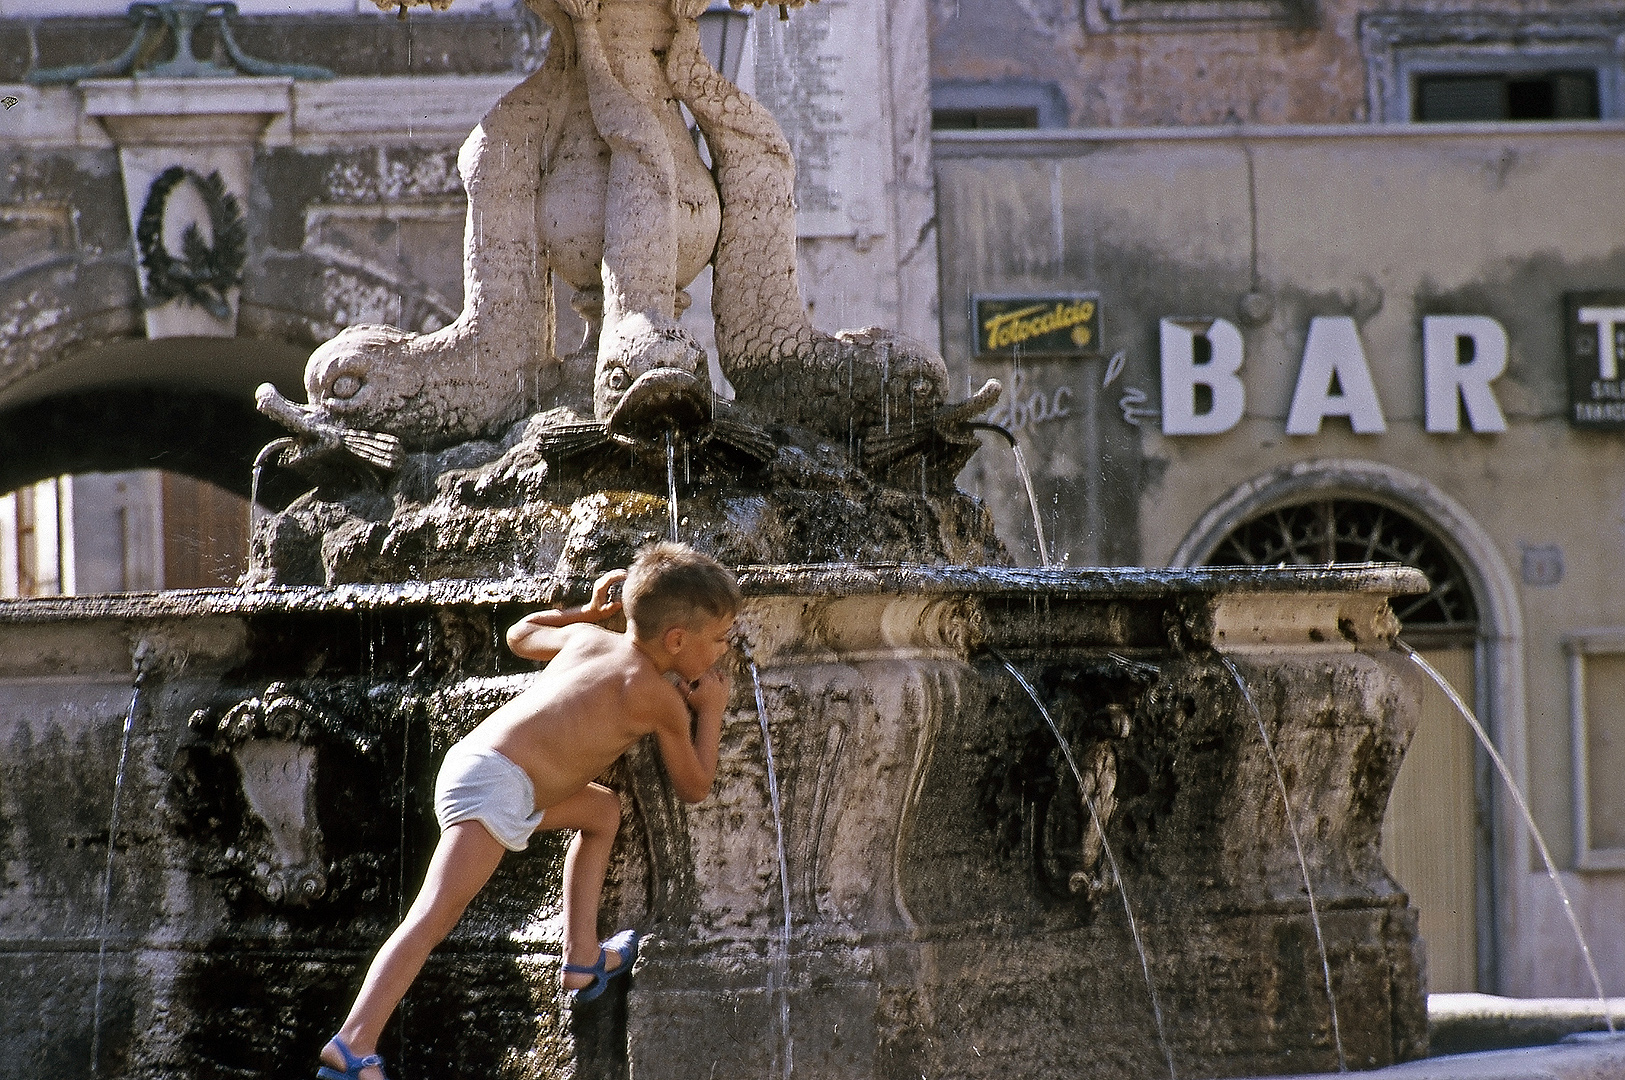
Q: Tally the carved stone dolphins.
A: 3